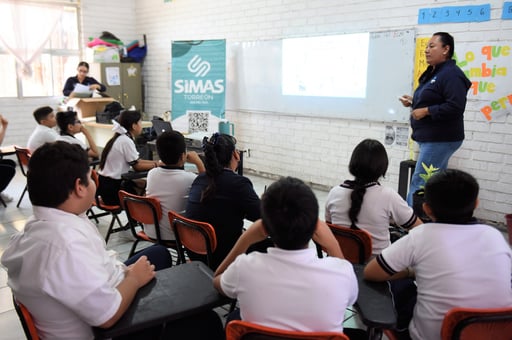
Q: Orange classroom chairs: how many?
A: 8